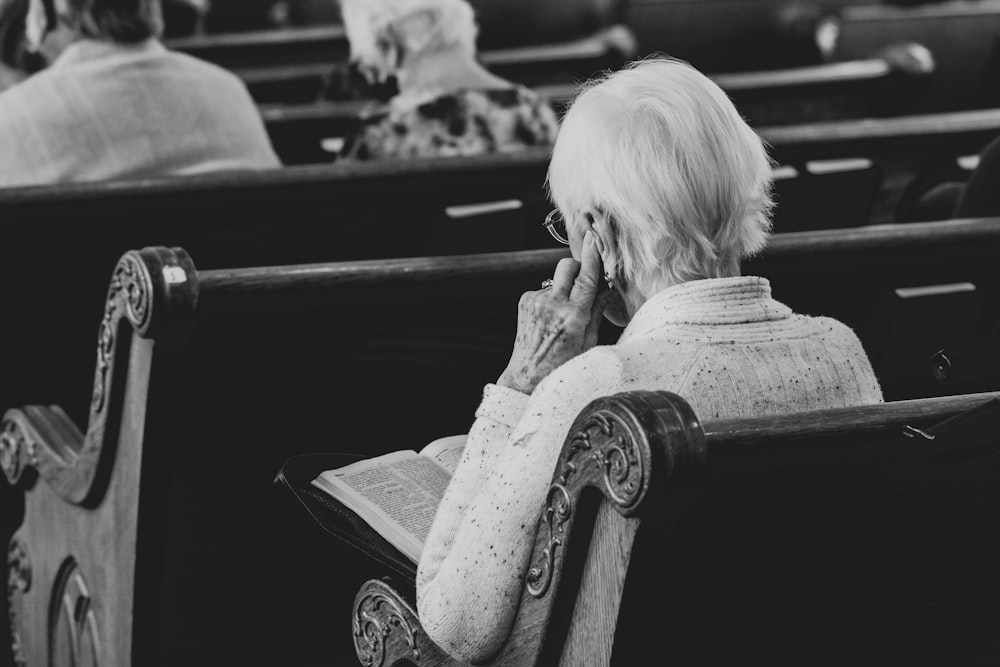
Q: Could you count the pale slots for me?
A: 6